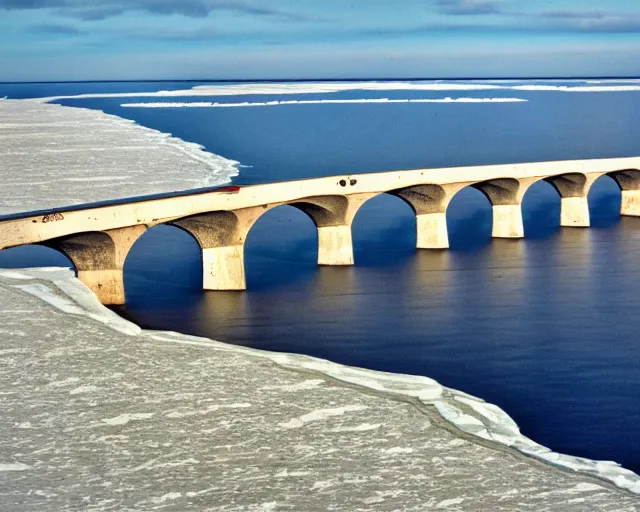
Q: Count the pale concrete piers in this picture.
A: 7